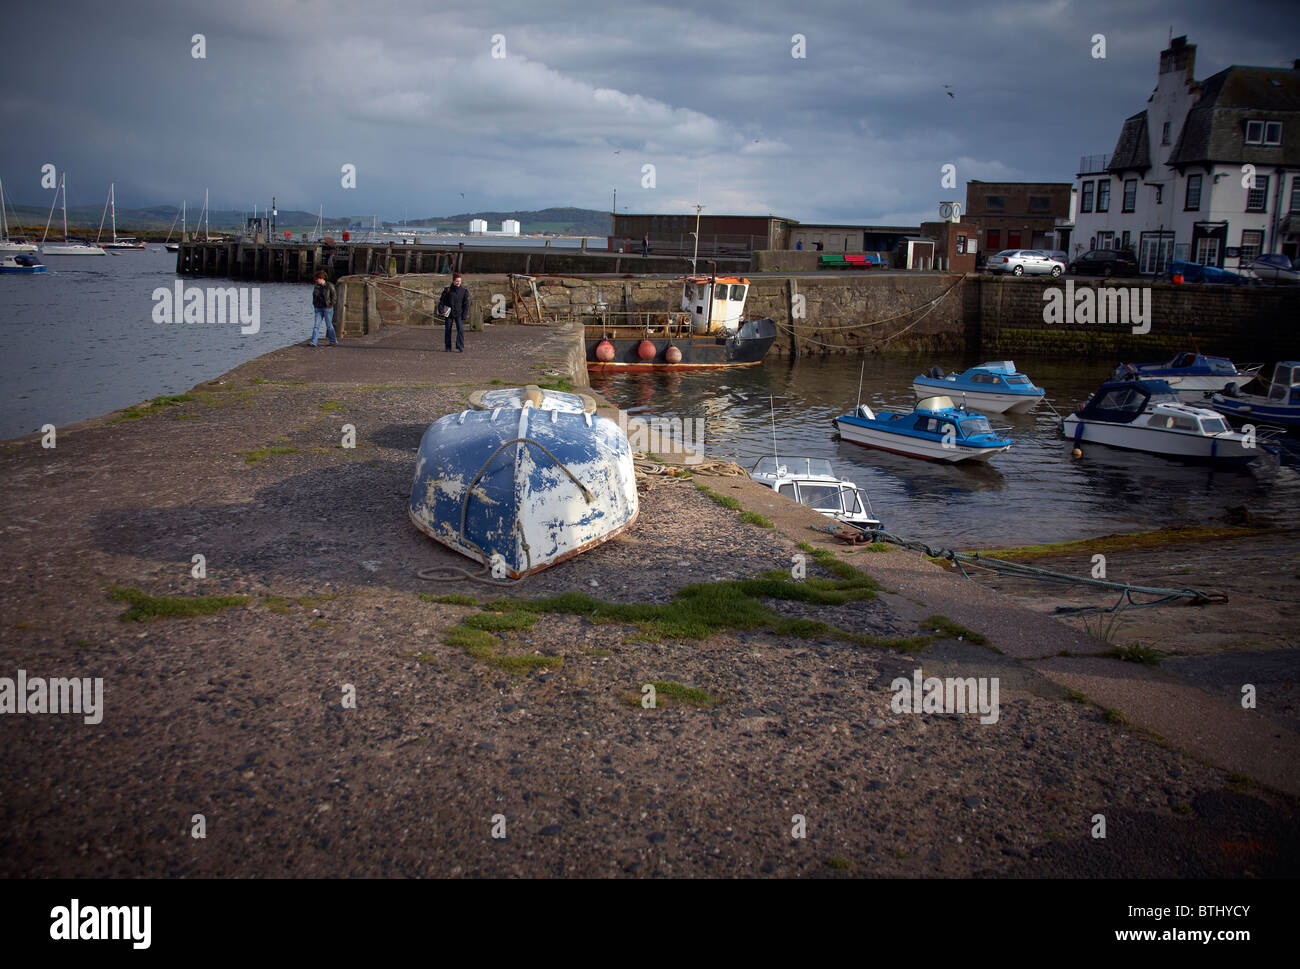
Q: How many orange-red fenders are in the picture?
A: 3